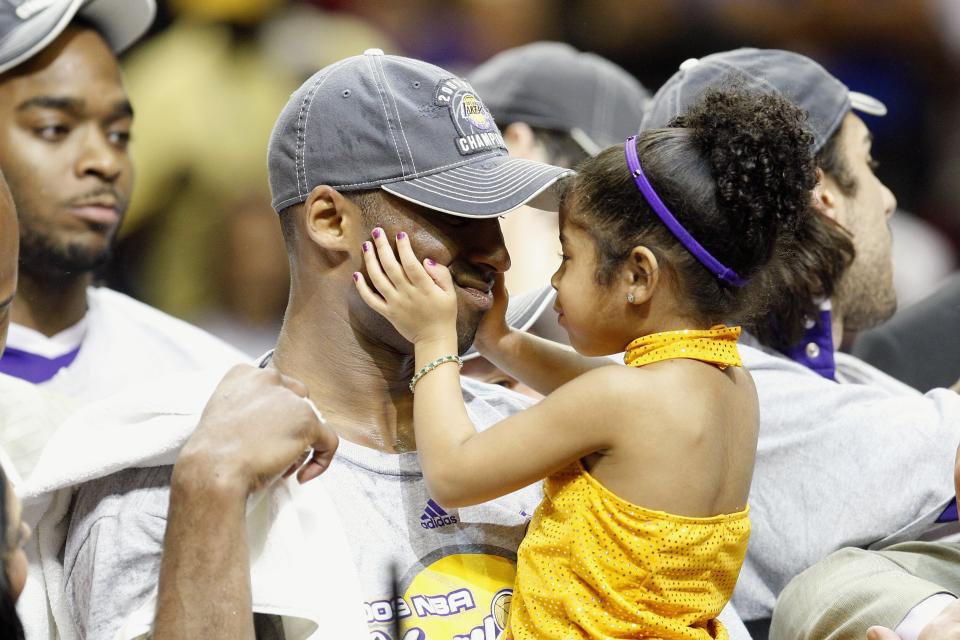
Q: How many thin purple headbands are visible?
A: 1